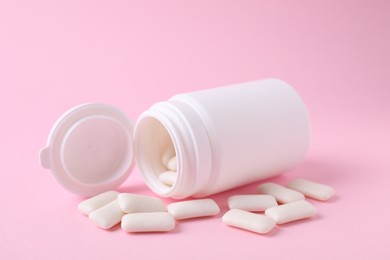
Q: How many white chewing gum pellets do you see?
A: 13